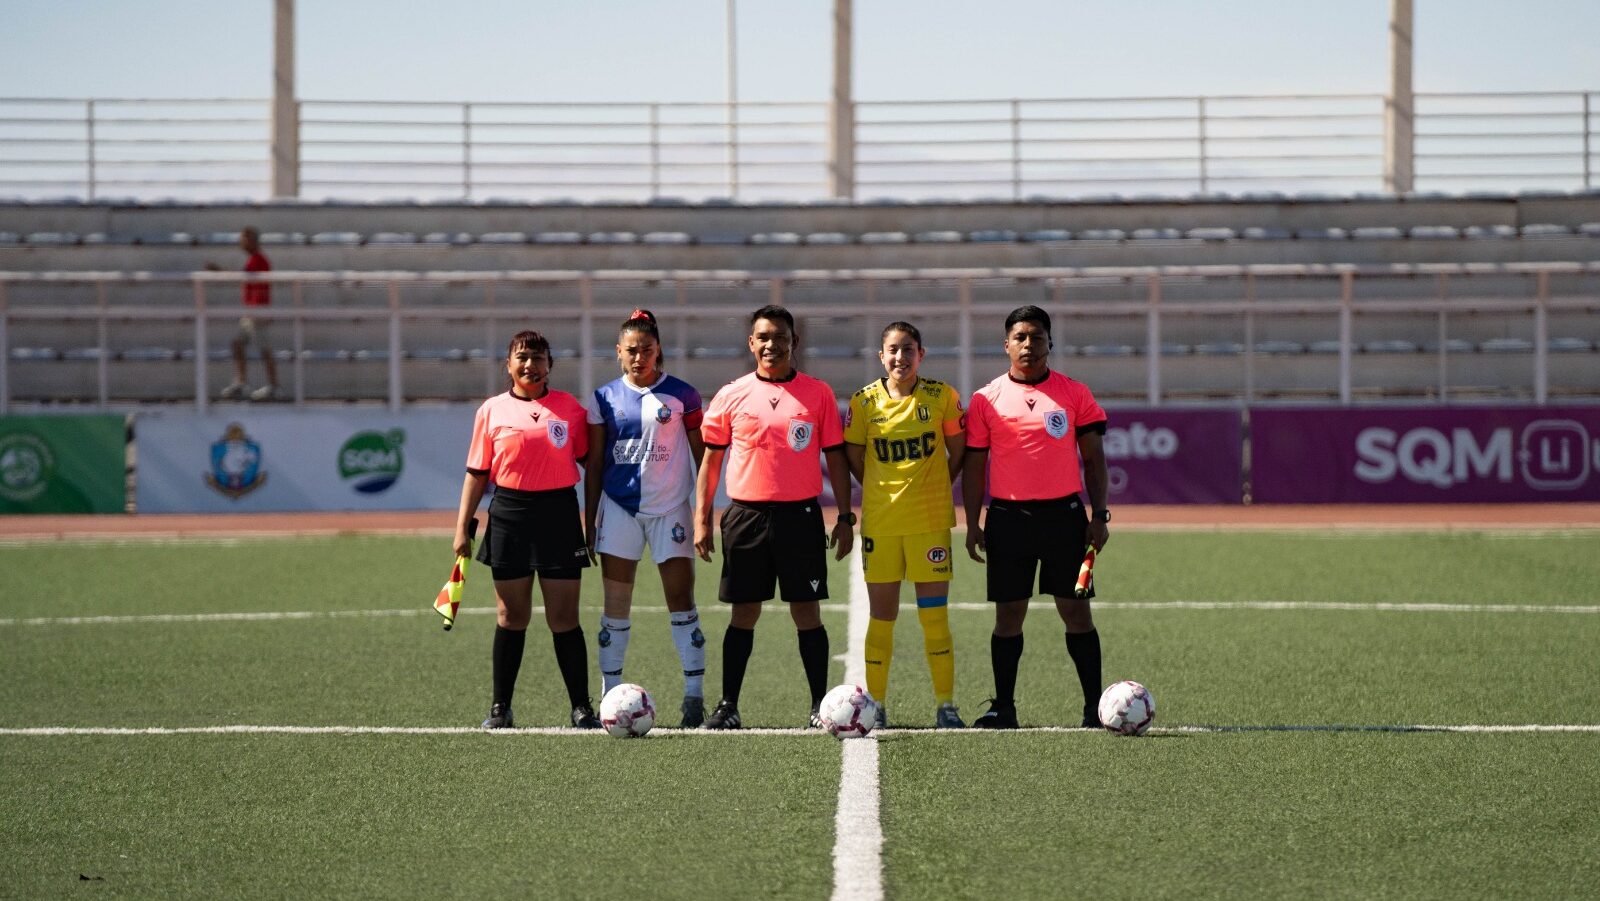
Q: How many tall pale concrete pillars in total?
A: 3